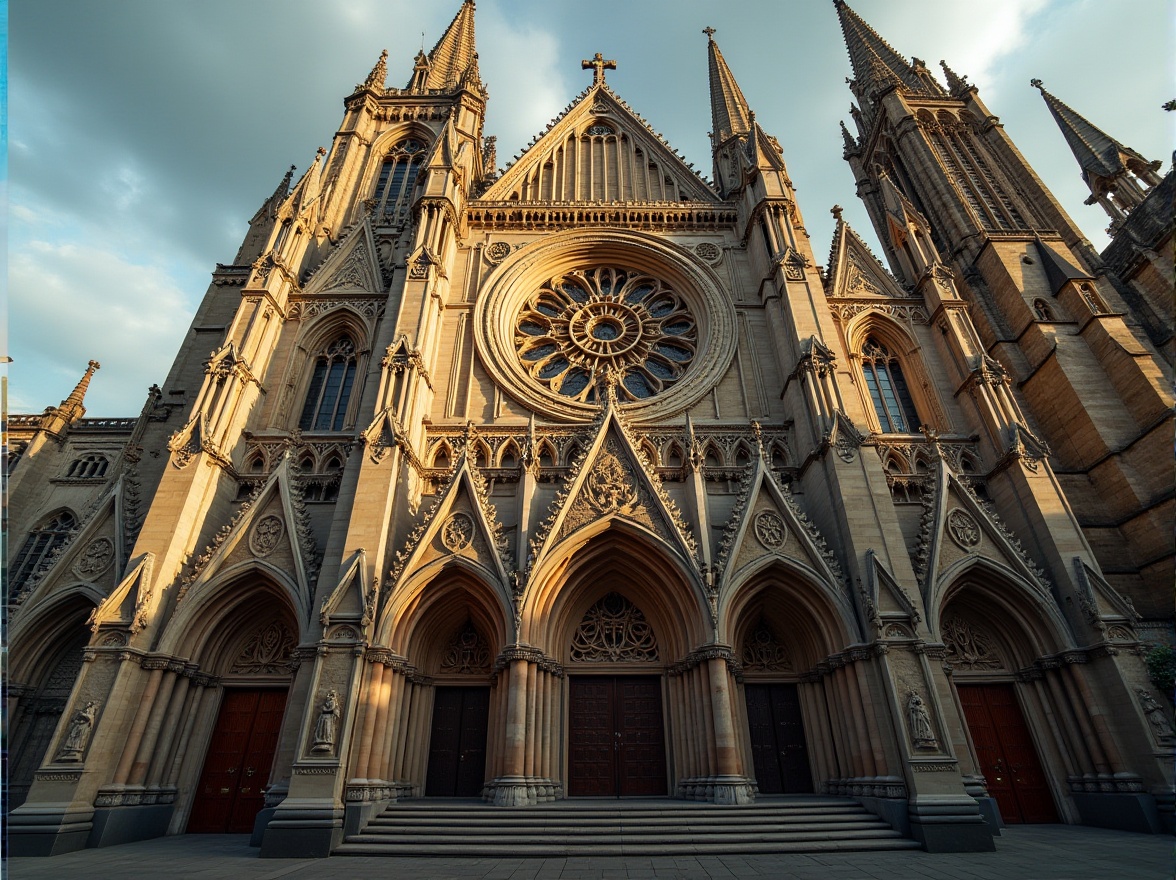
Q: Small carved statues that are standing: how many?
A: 4